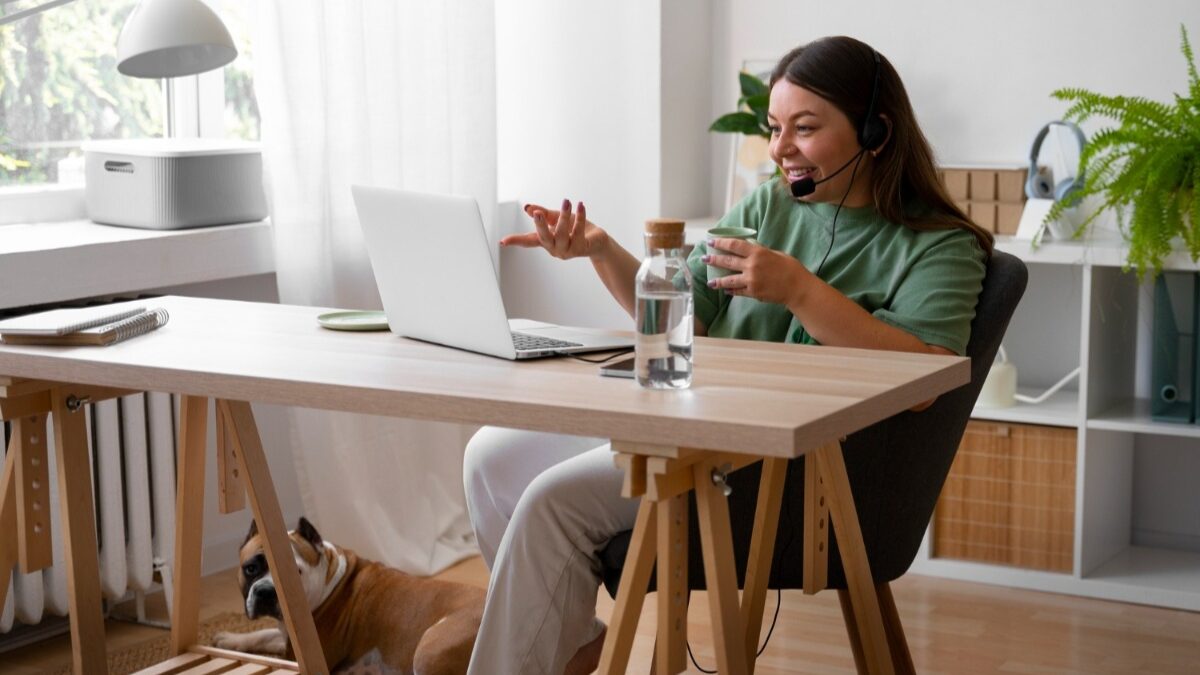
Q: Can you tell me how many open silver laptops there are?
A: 1